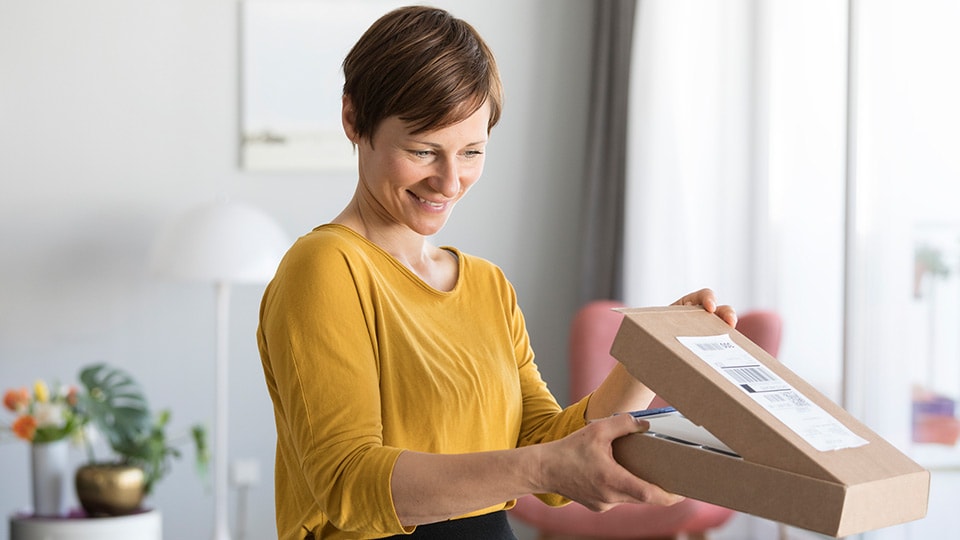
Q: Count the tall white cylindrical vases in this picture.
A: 1